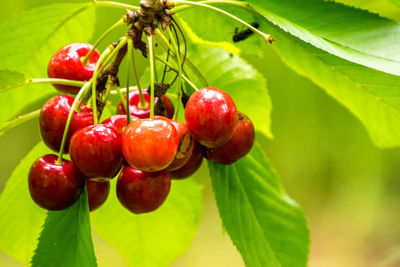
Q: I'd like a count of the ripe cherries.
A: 13